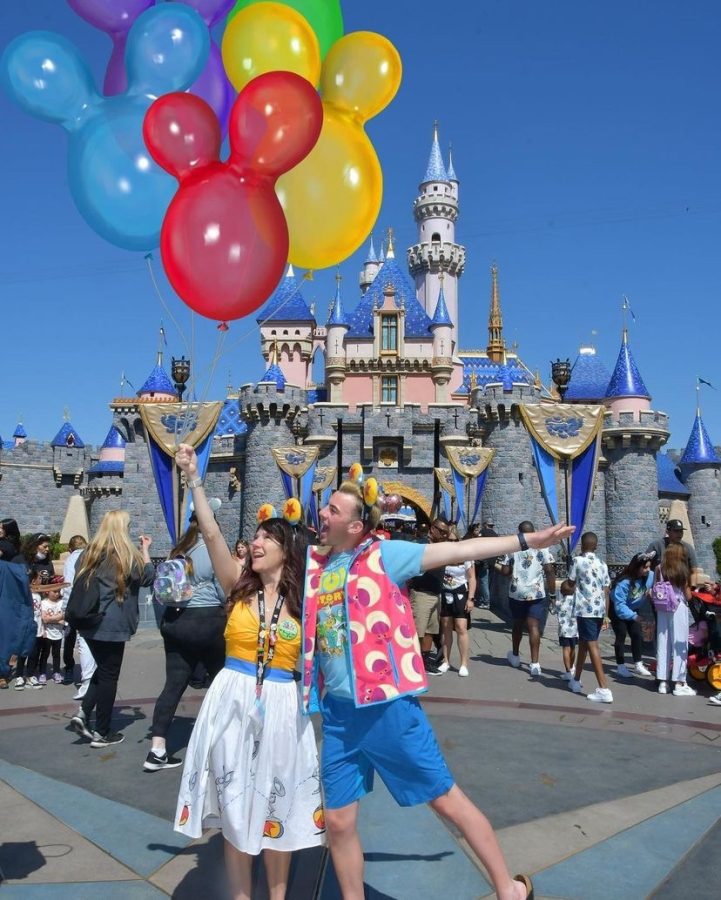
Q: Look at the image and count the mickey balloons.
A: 5